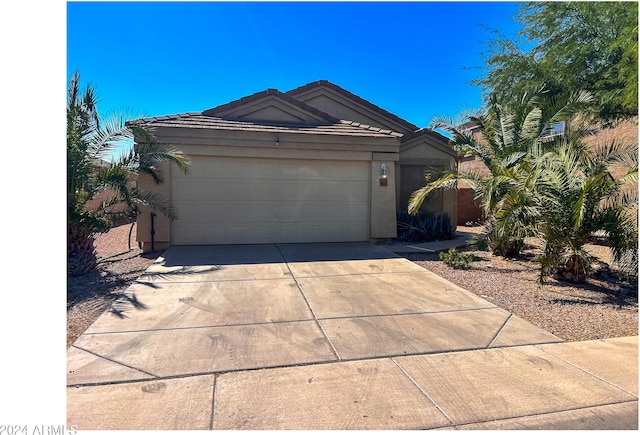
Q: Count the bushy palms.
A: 3